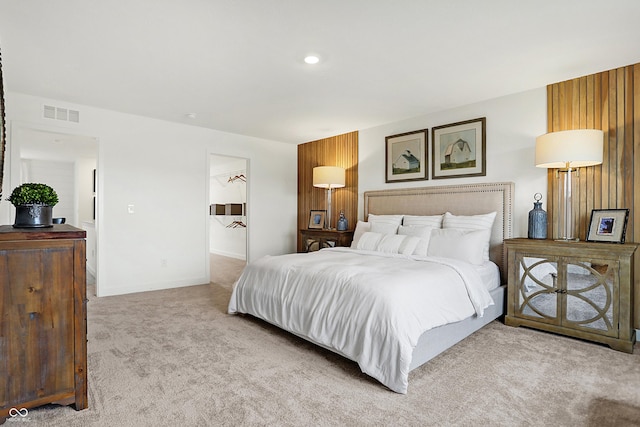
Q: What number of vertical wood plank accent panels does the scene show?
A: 2